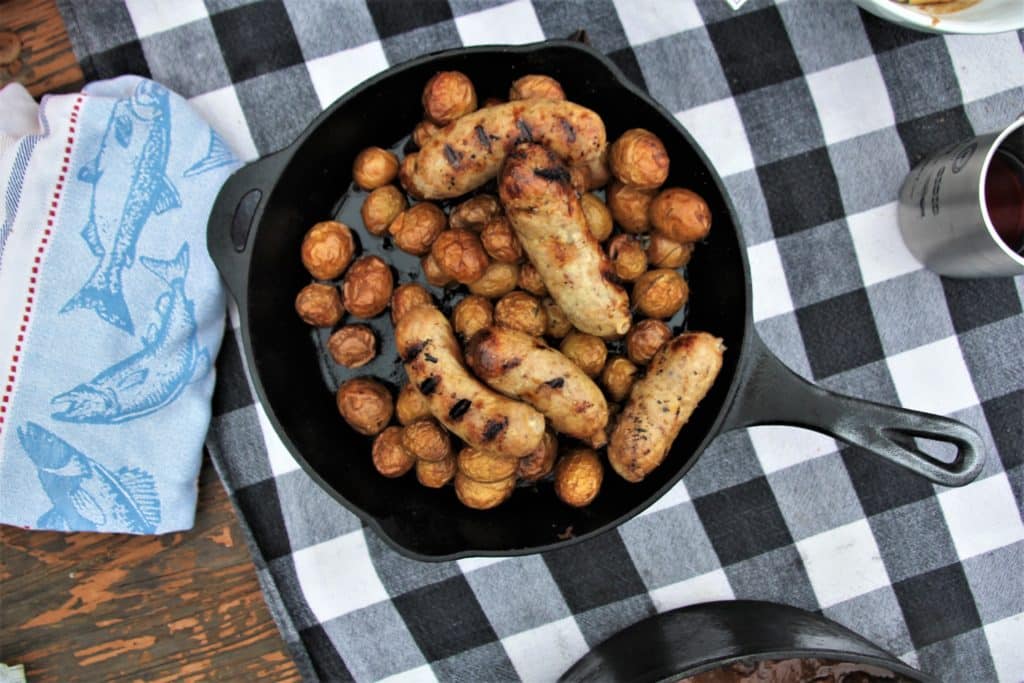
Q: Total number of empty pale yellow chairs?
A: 0